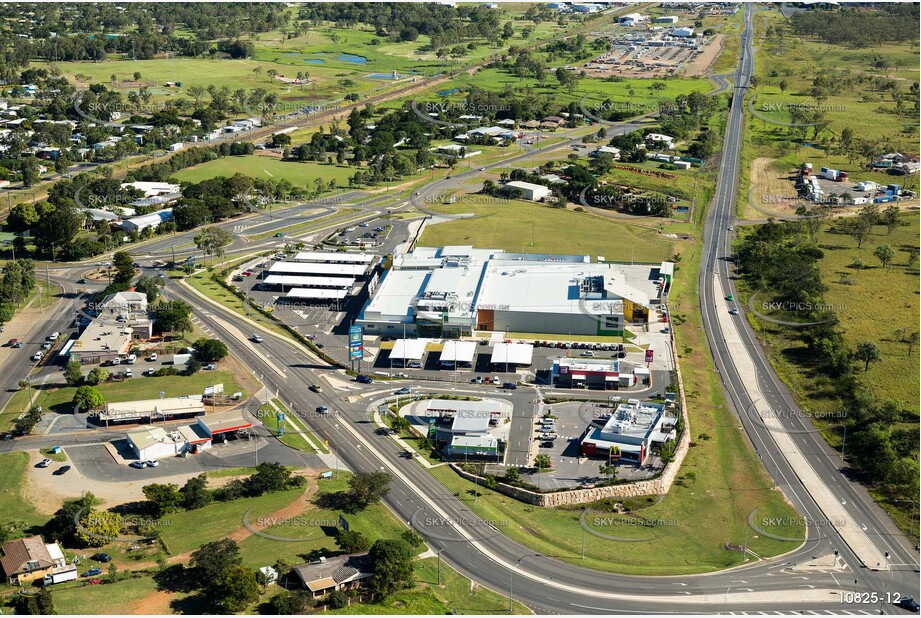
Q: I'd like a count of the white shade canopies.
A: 7